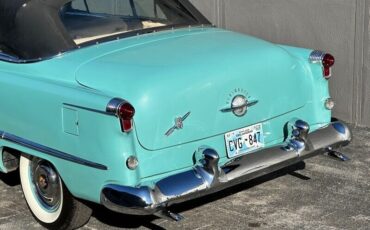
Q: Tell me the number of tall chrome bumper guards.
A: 2